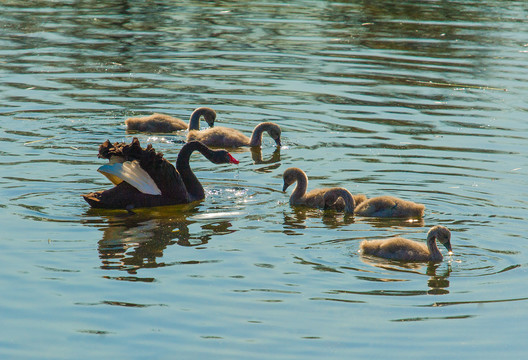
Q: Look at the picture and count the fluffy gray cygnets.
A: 5